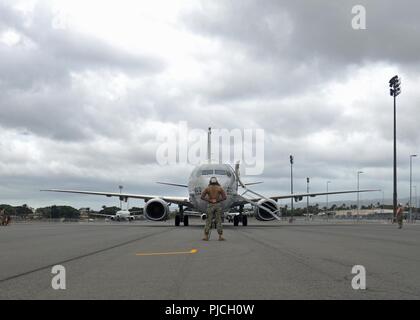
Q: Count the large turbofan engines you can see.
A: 2